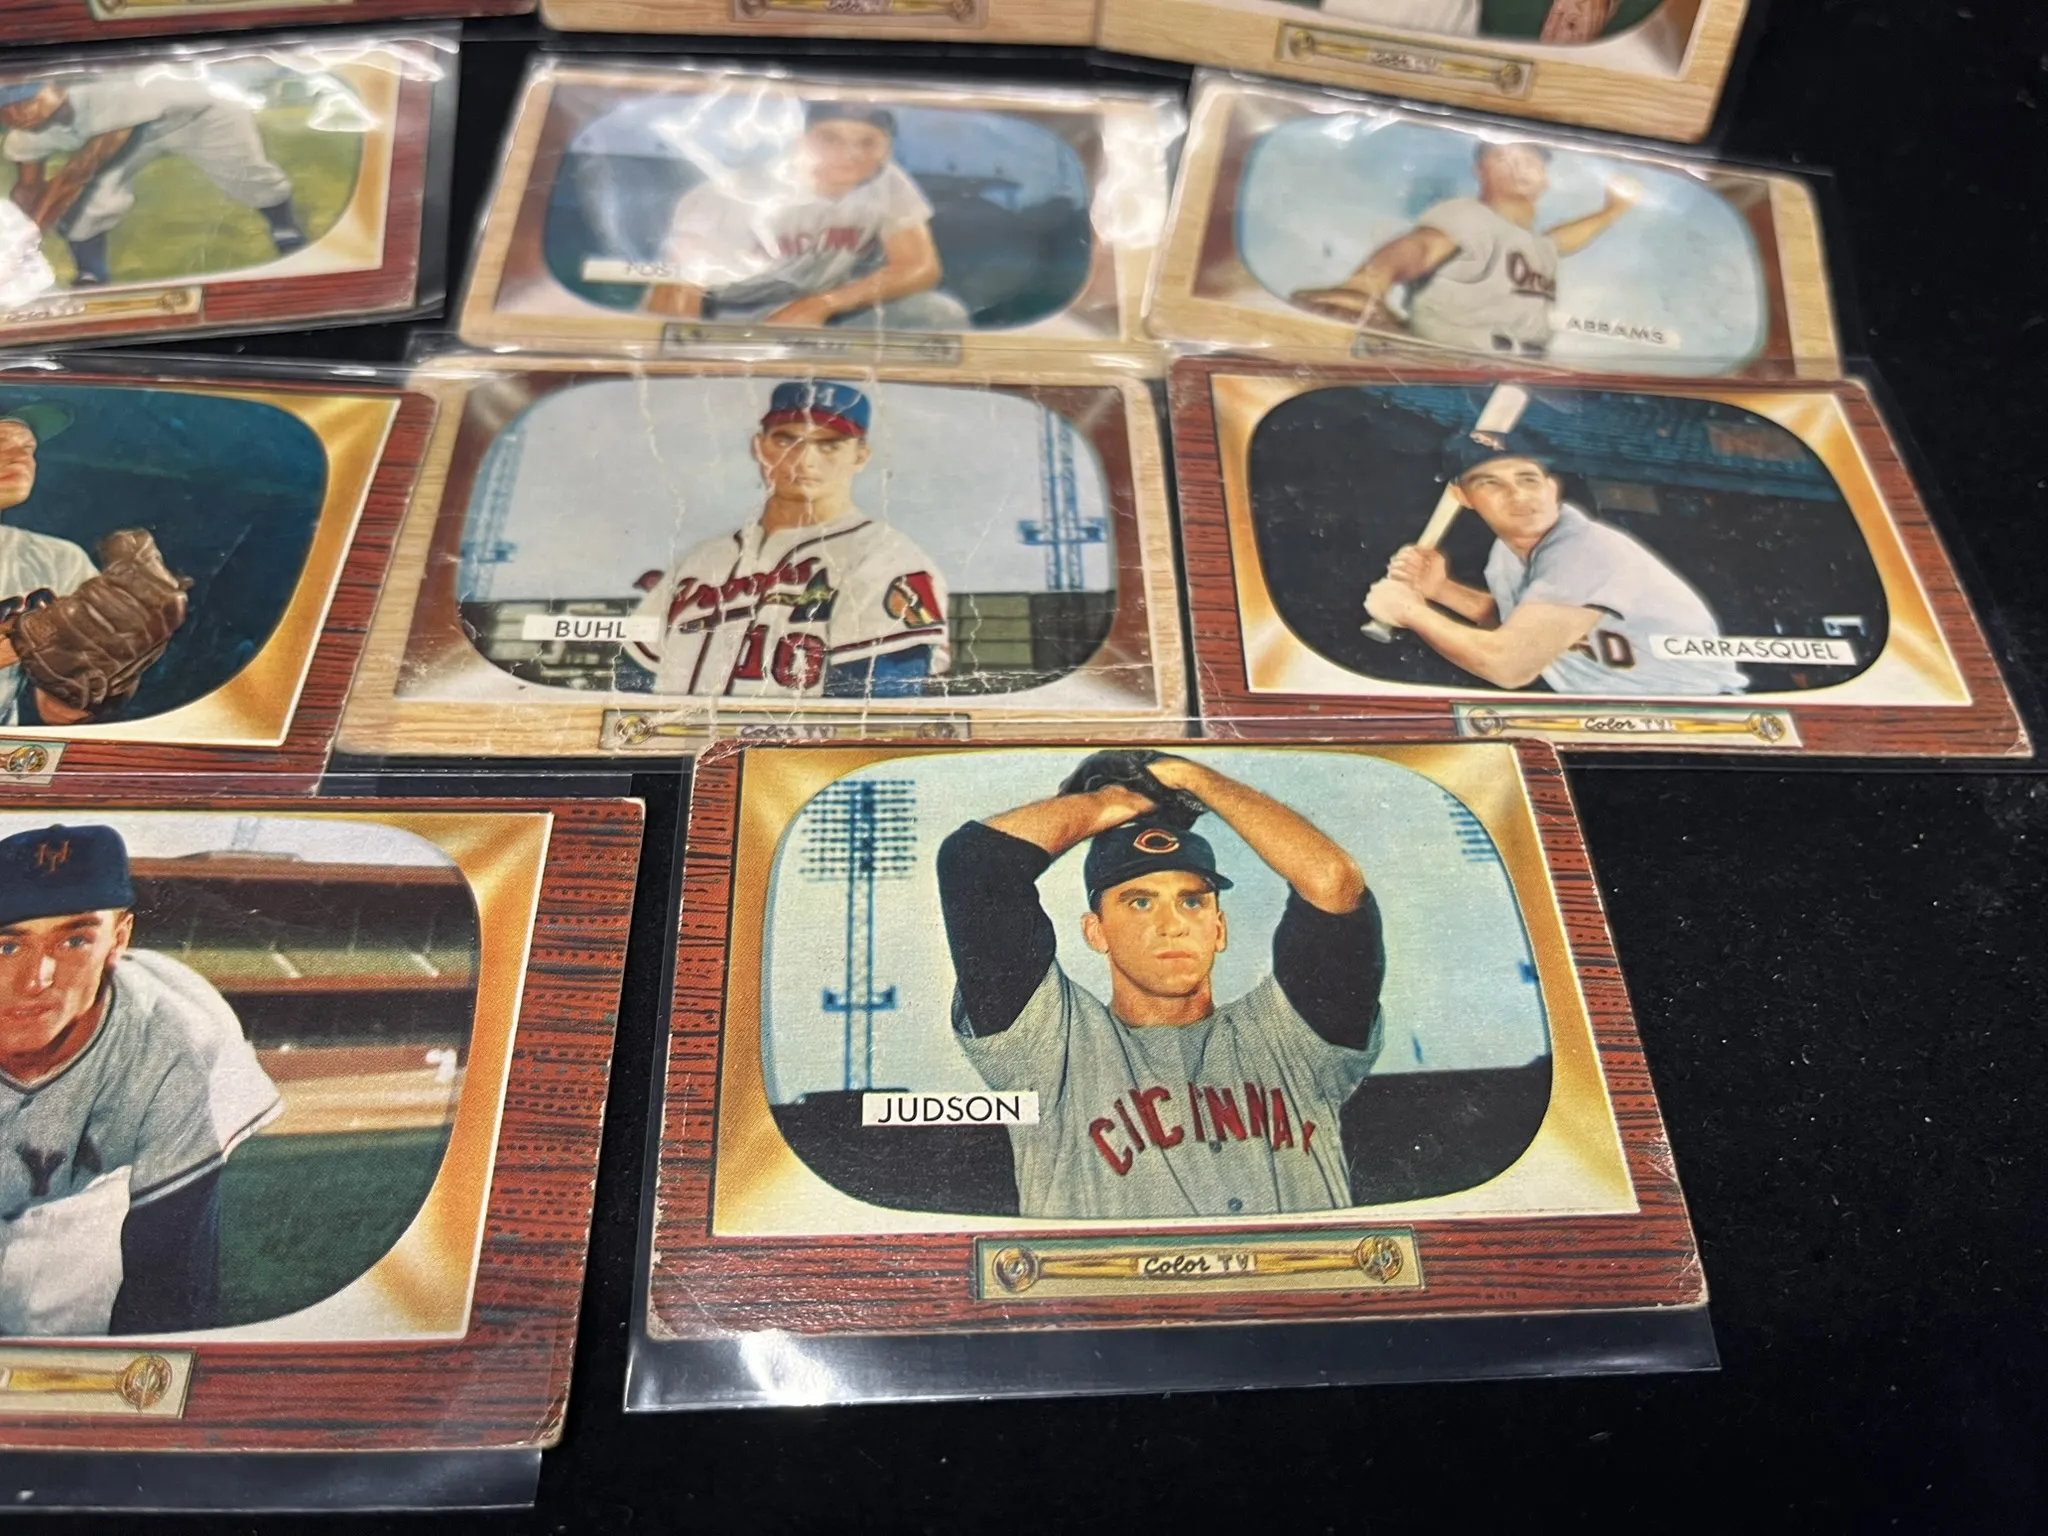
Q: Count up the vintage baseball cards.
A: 11